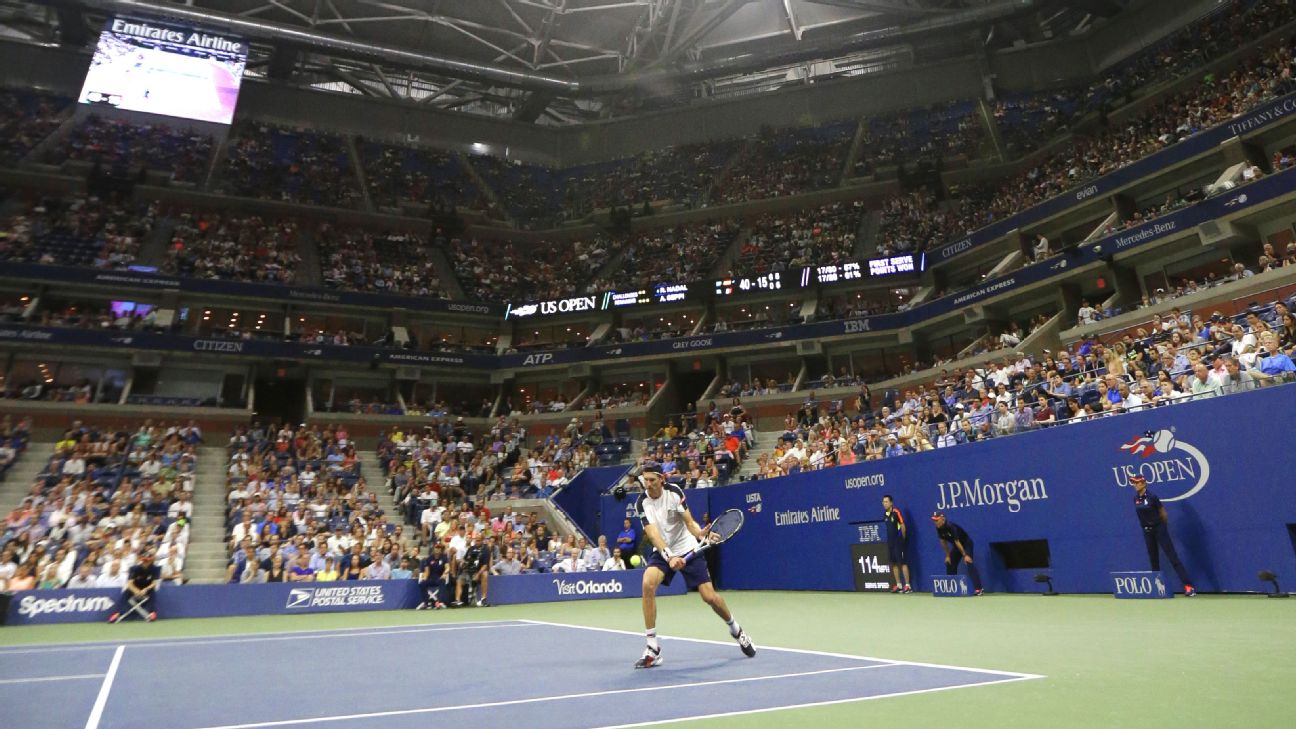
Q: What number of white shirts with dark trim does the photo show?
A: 1